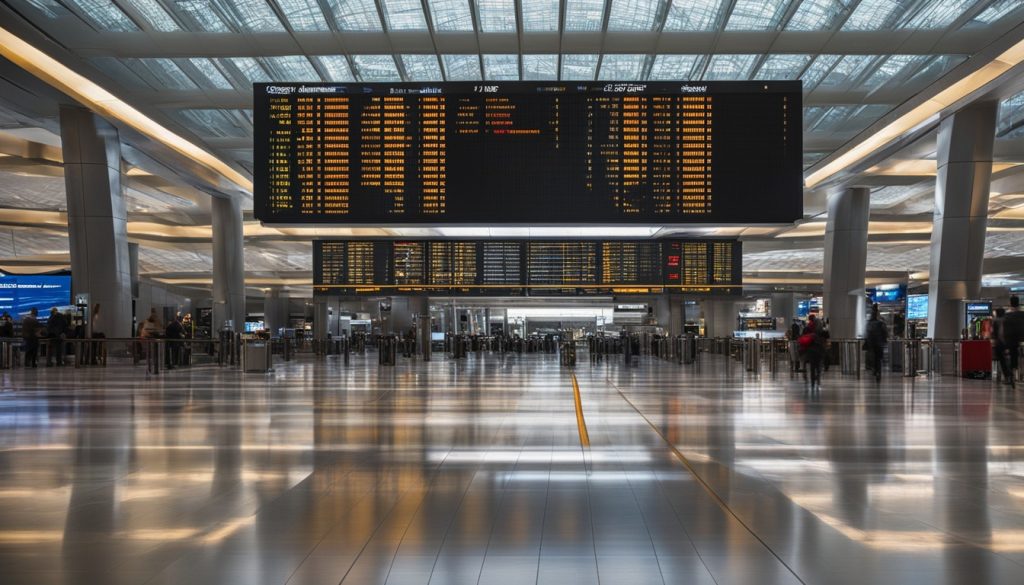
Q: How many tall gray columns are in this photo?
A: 4